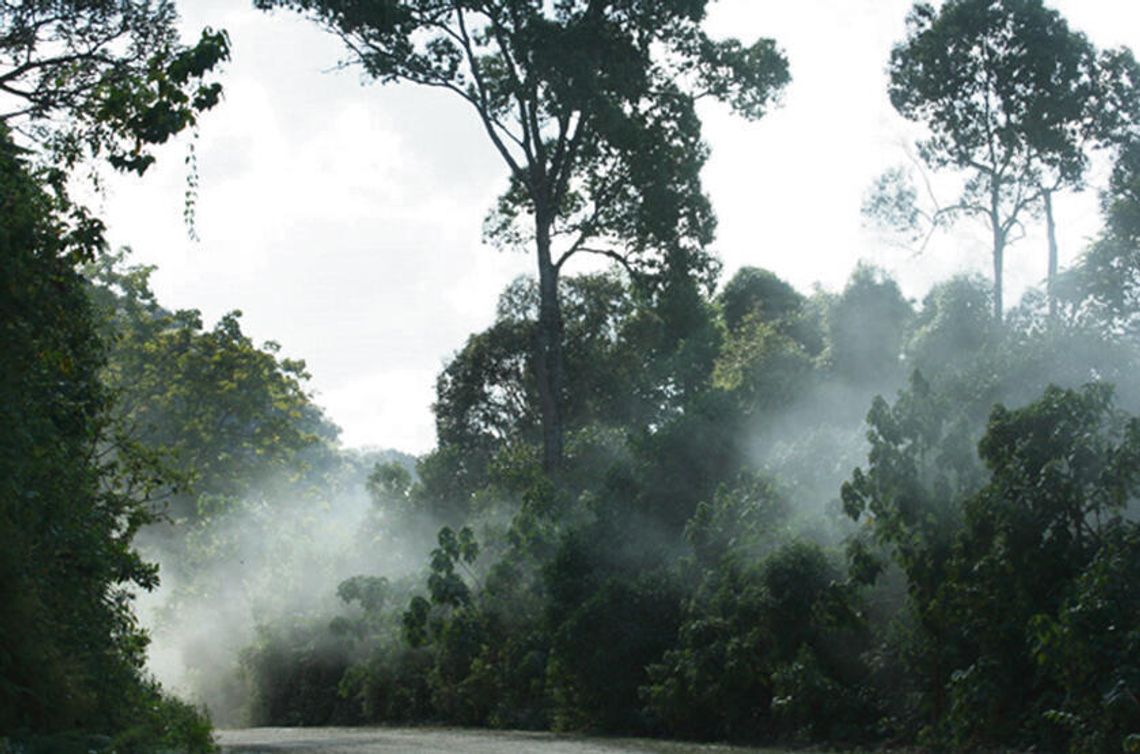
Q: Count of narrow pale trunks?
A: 2